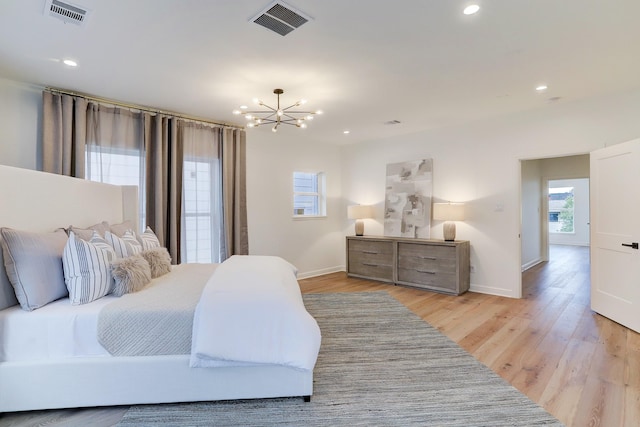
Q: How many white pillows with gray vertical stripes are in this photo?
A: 3